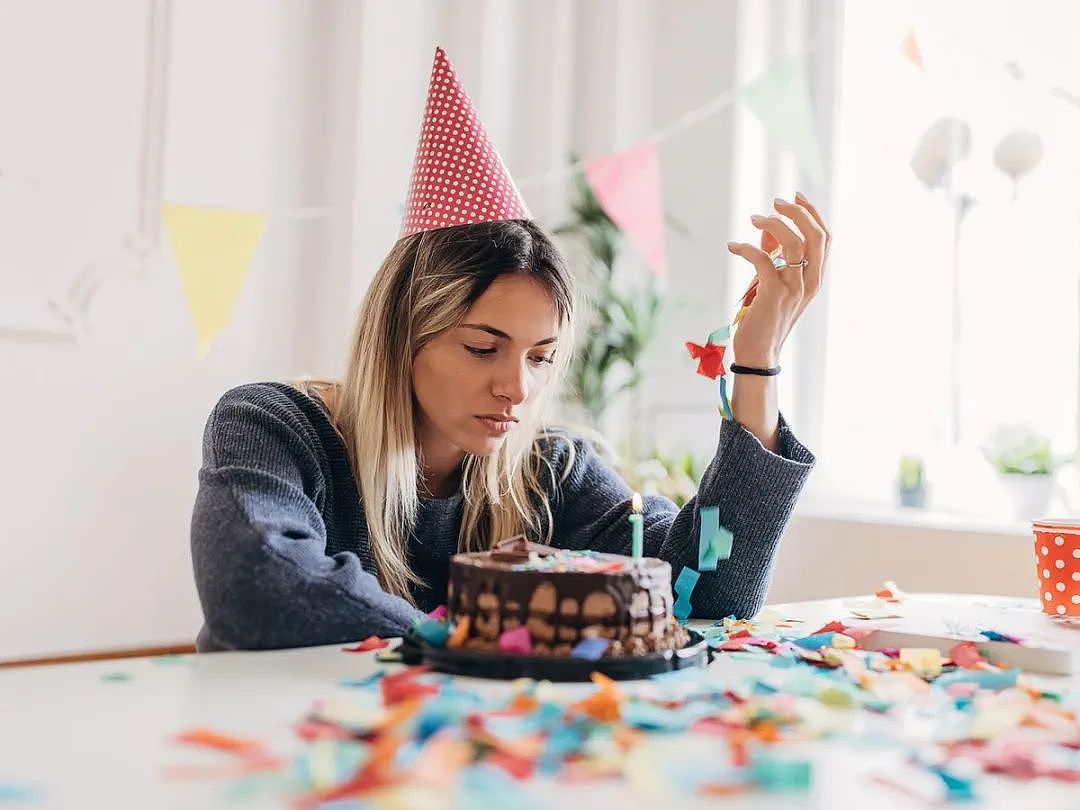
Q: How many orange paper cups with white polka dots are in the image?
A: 1